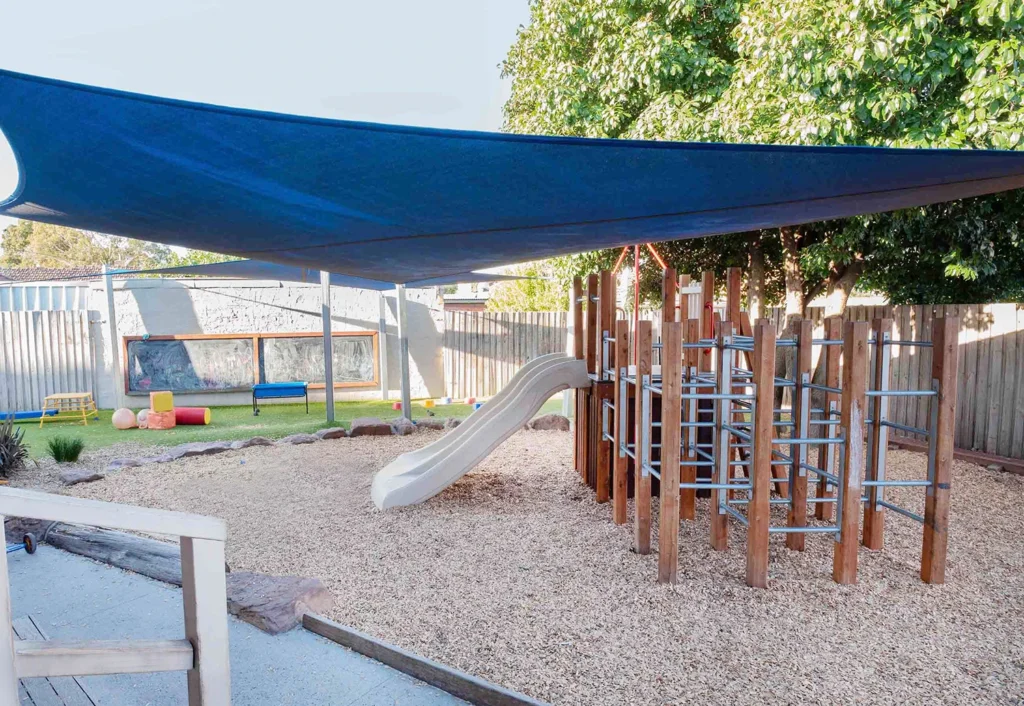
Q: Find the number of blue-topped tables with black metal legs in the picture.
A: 1